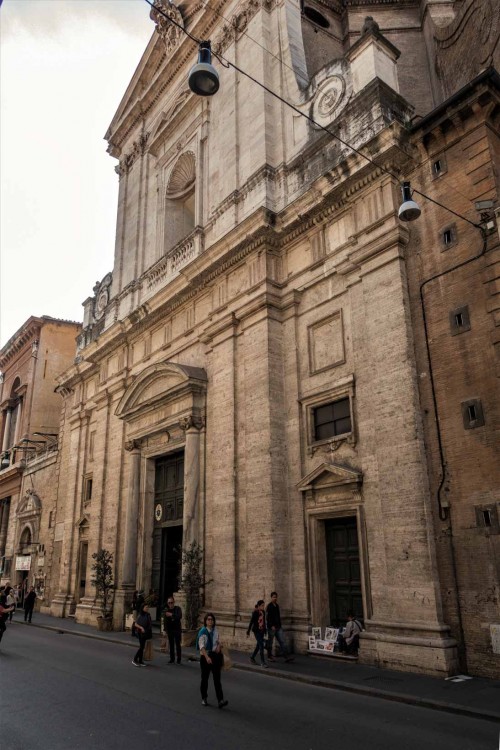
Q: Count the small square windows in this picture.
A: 5